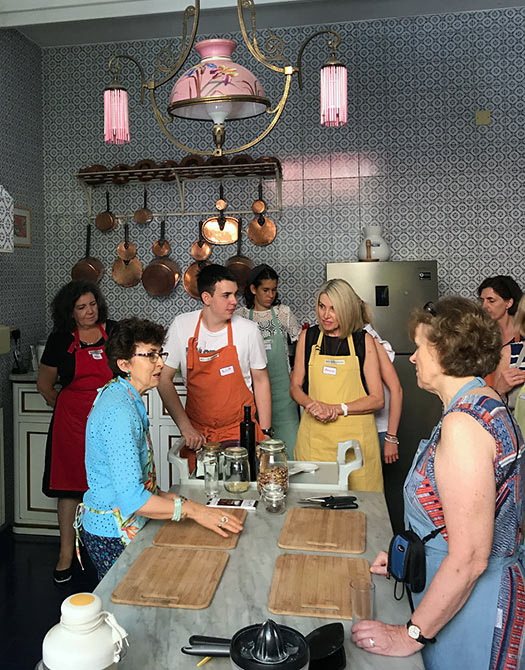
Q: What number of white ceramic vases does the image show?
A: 1